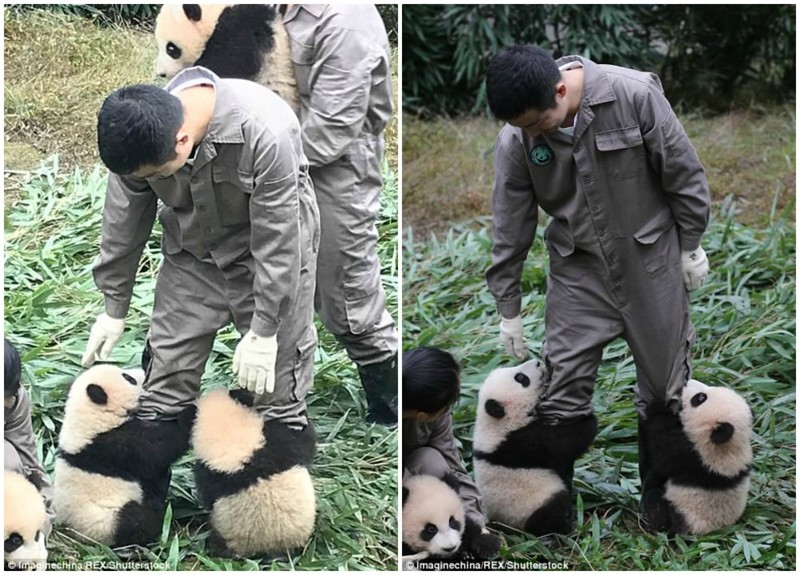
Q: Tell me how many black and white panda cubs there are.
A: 7